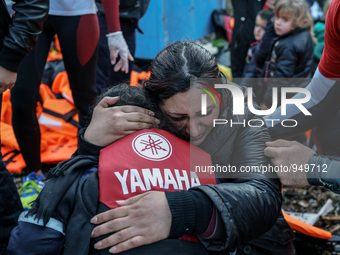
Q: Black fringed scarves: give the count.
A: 1